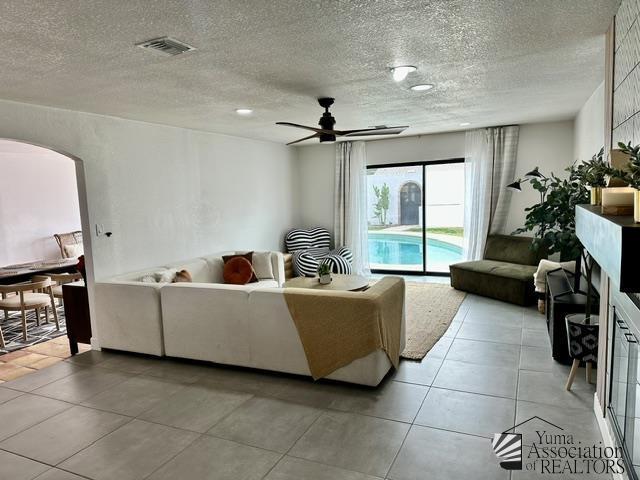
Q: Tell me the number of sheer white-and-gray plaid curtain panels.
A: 2